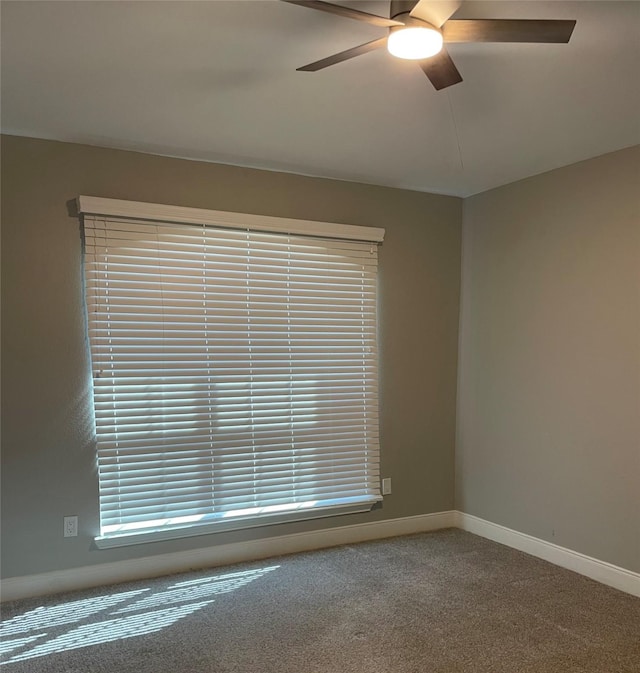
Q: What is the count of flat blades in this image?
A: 5